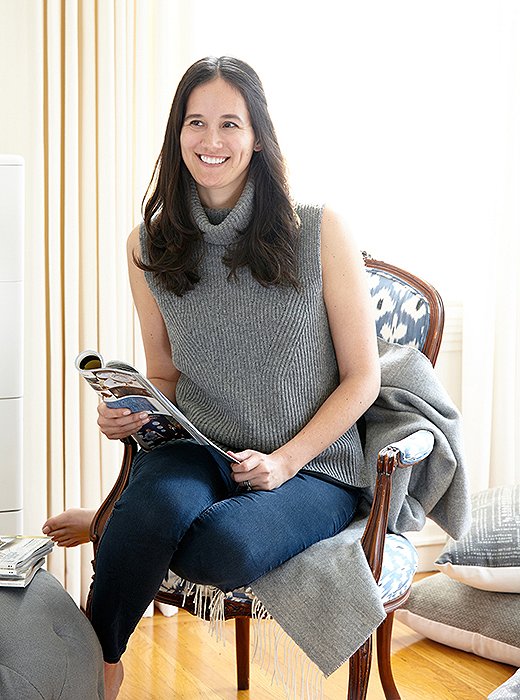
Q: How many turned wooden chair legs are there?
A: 3